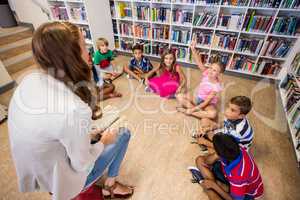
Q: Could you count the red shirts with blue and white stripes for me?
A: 1